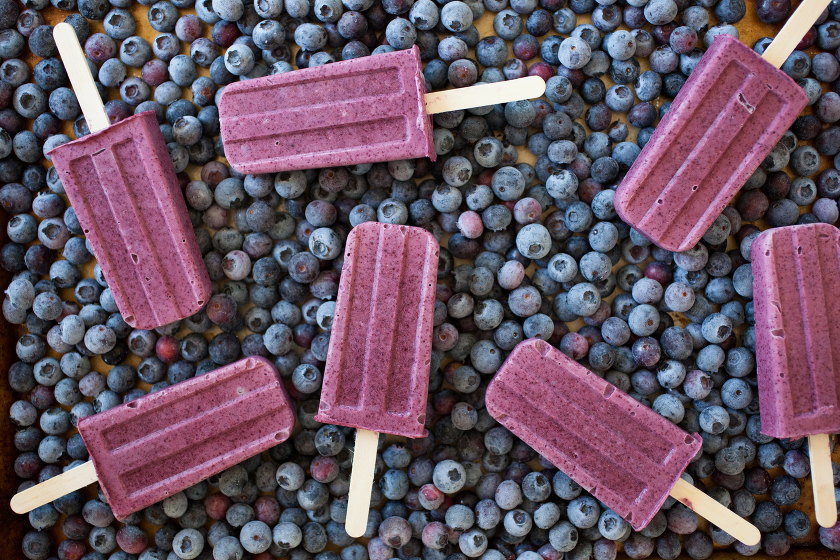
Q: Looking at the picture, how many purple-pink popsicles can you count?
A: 7